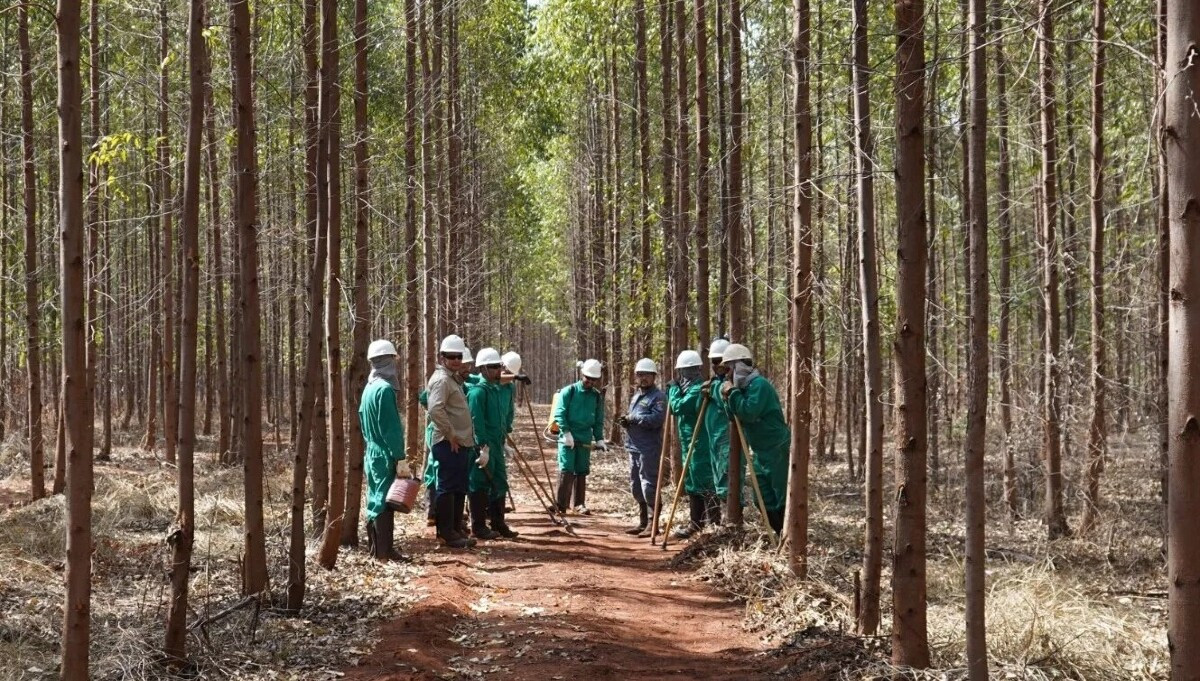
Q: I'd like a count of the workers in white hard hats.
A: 10